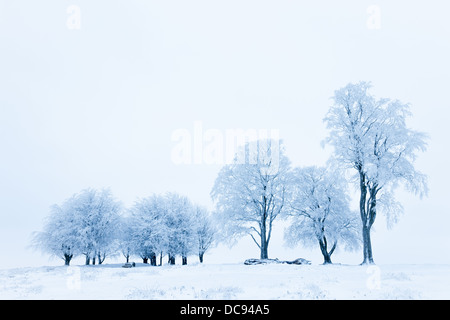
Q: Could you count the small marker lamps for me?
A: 0